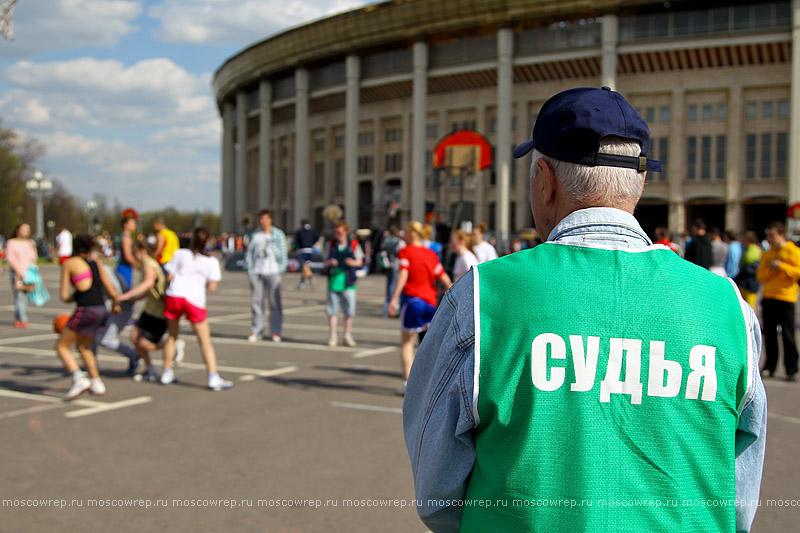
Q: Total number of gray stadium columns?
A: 9